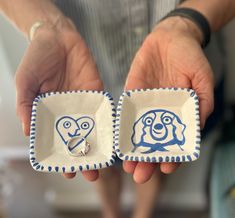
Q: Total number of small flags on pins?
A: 0